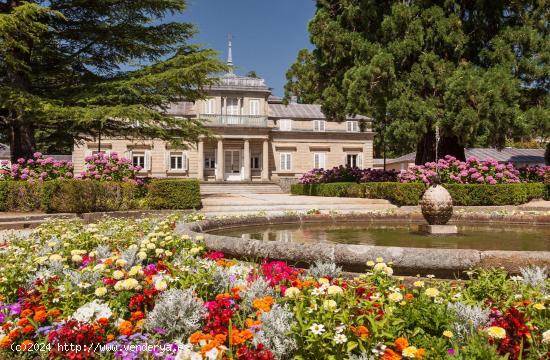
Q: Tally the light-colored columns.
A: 4